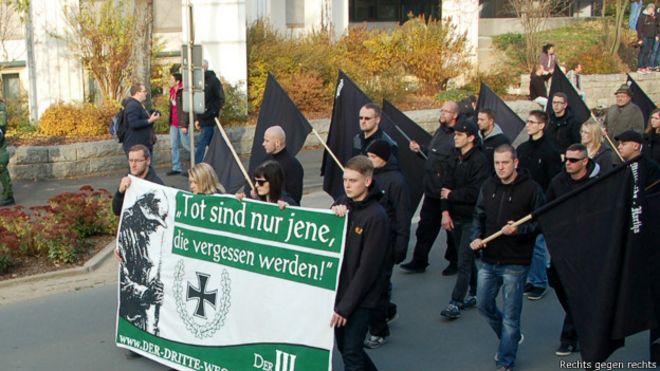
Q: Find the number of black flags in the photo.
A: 8